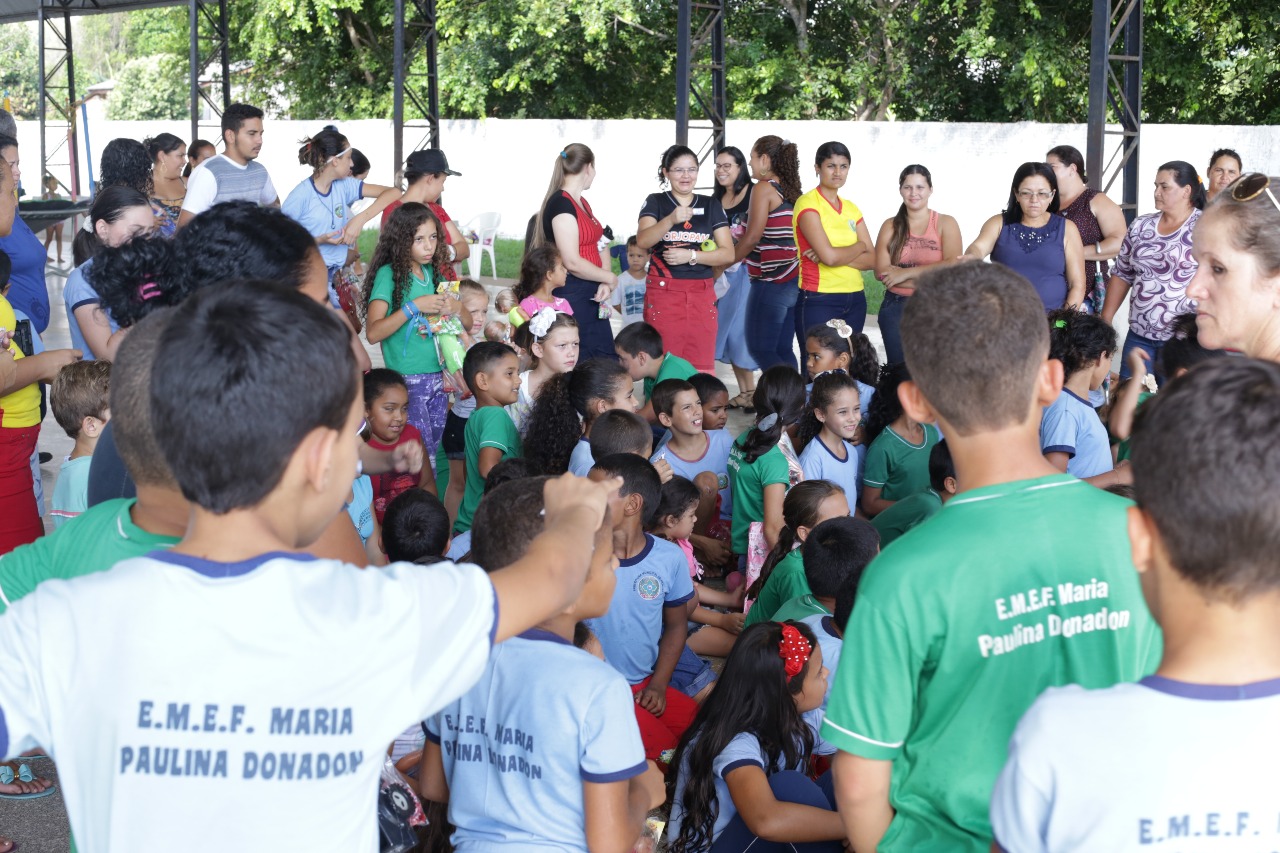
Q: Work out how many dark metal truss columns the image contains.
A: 5